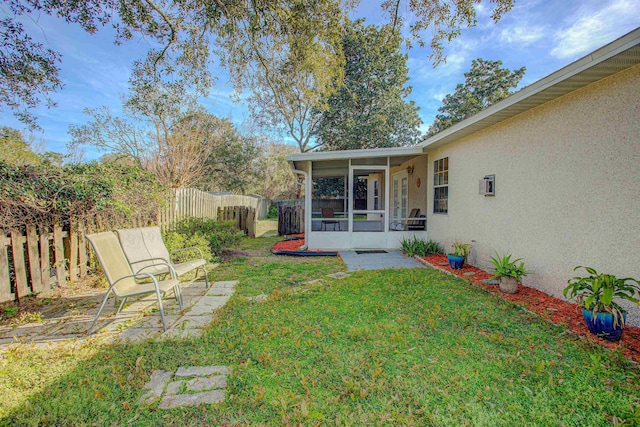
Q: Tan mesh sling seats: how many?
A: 2